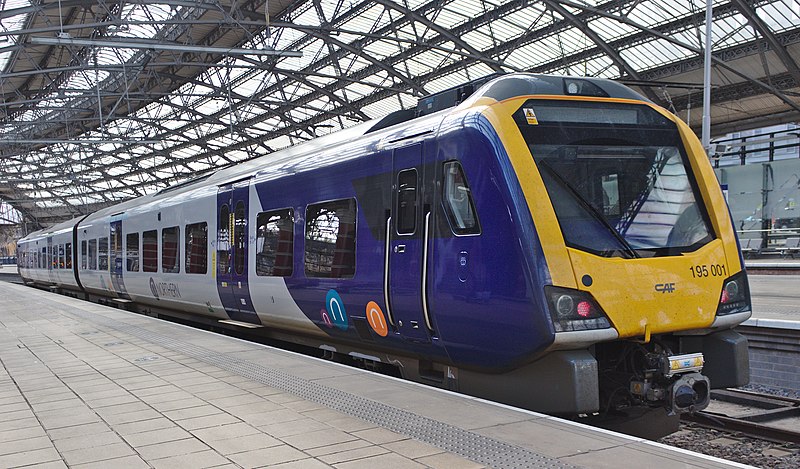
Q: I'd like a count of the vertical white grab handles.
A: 2